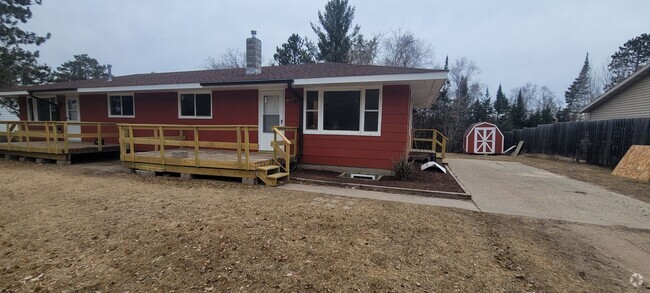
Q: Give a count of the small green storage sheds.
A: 0